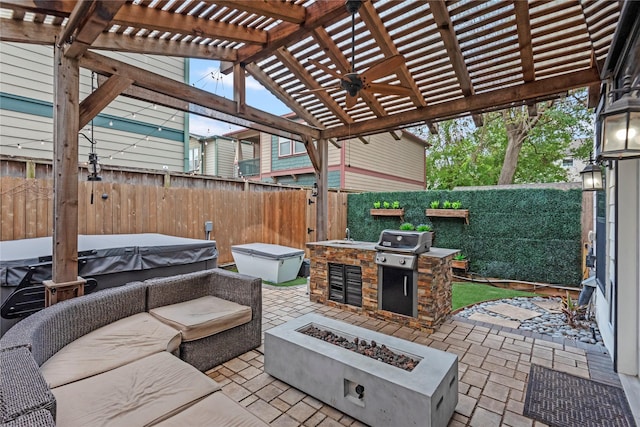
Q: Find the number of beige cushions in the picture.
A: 4